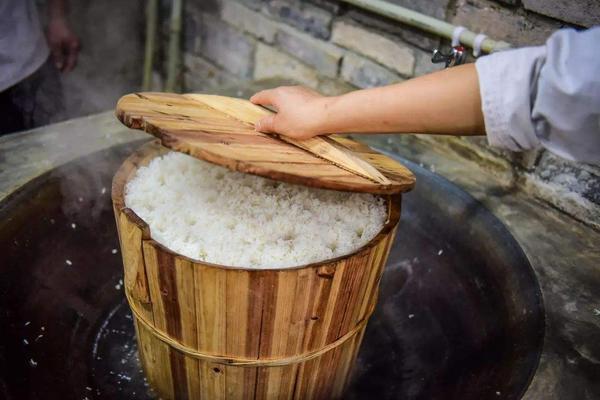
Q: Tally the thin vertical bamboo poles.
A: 2